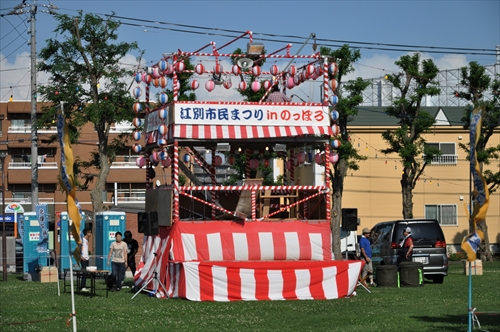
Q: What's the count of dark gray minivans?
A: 1